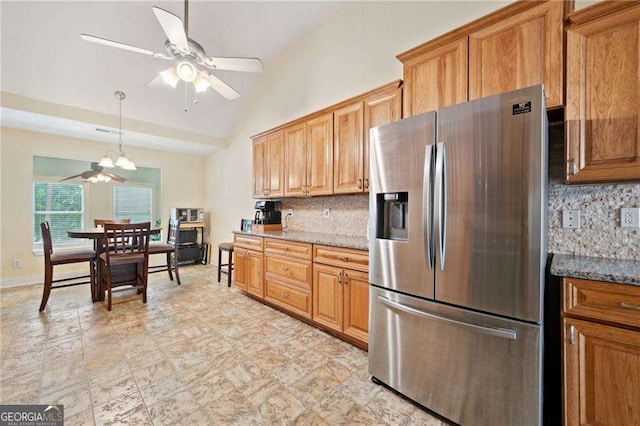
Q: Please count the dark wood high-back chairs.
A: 4